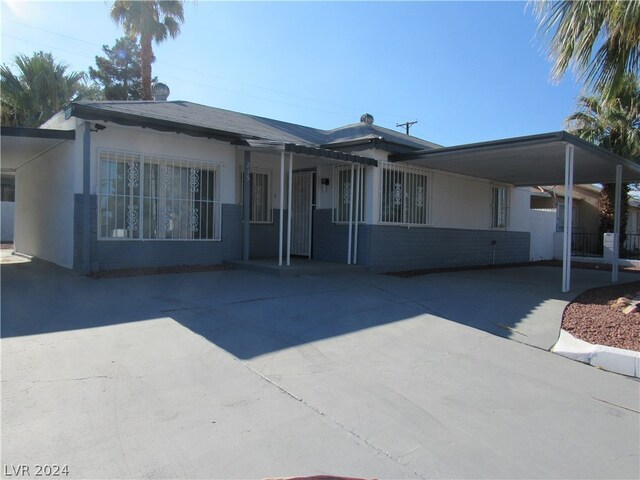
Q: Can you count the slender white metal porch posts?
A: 4